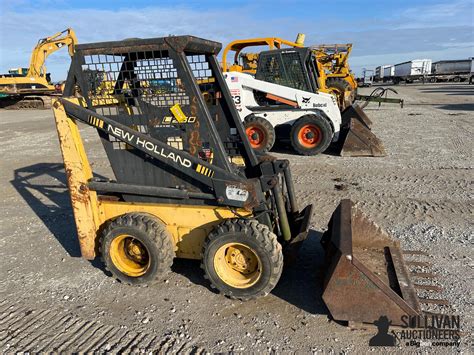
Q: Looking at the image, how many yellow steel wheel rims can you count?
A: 2